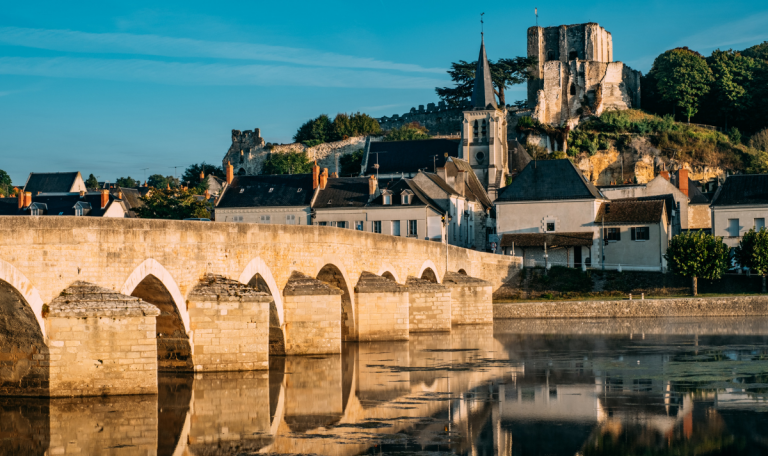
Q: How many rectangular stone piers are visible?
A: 6